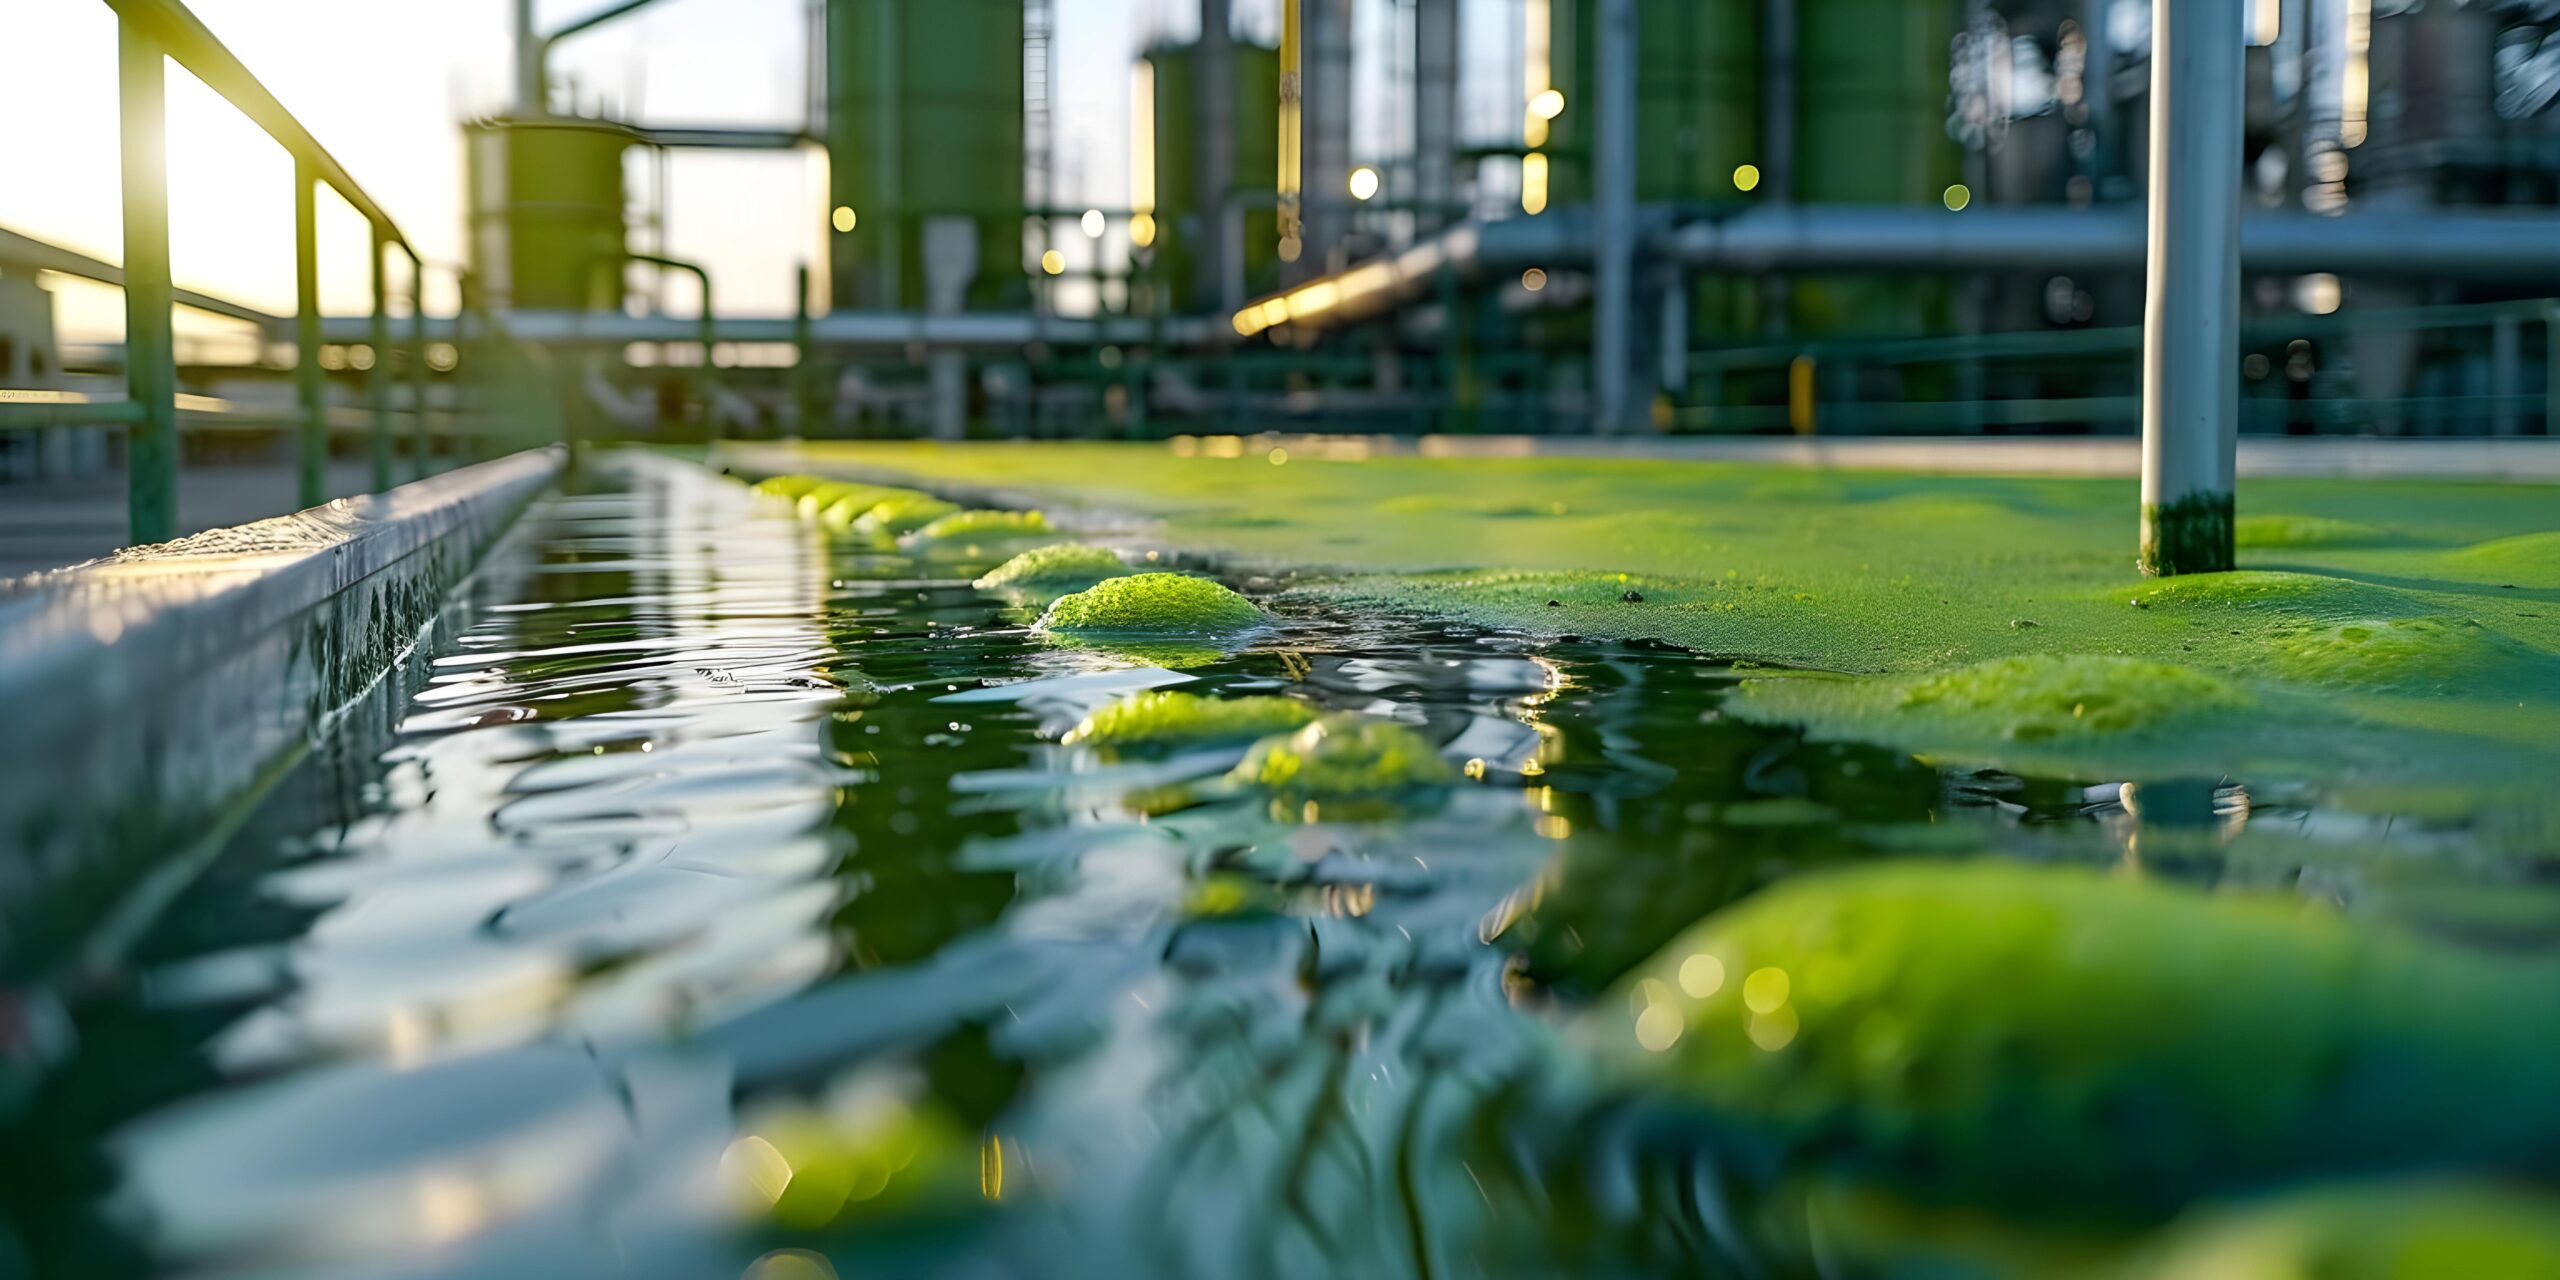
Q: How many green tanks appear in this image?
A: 5